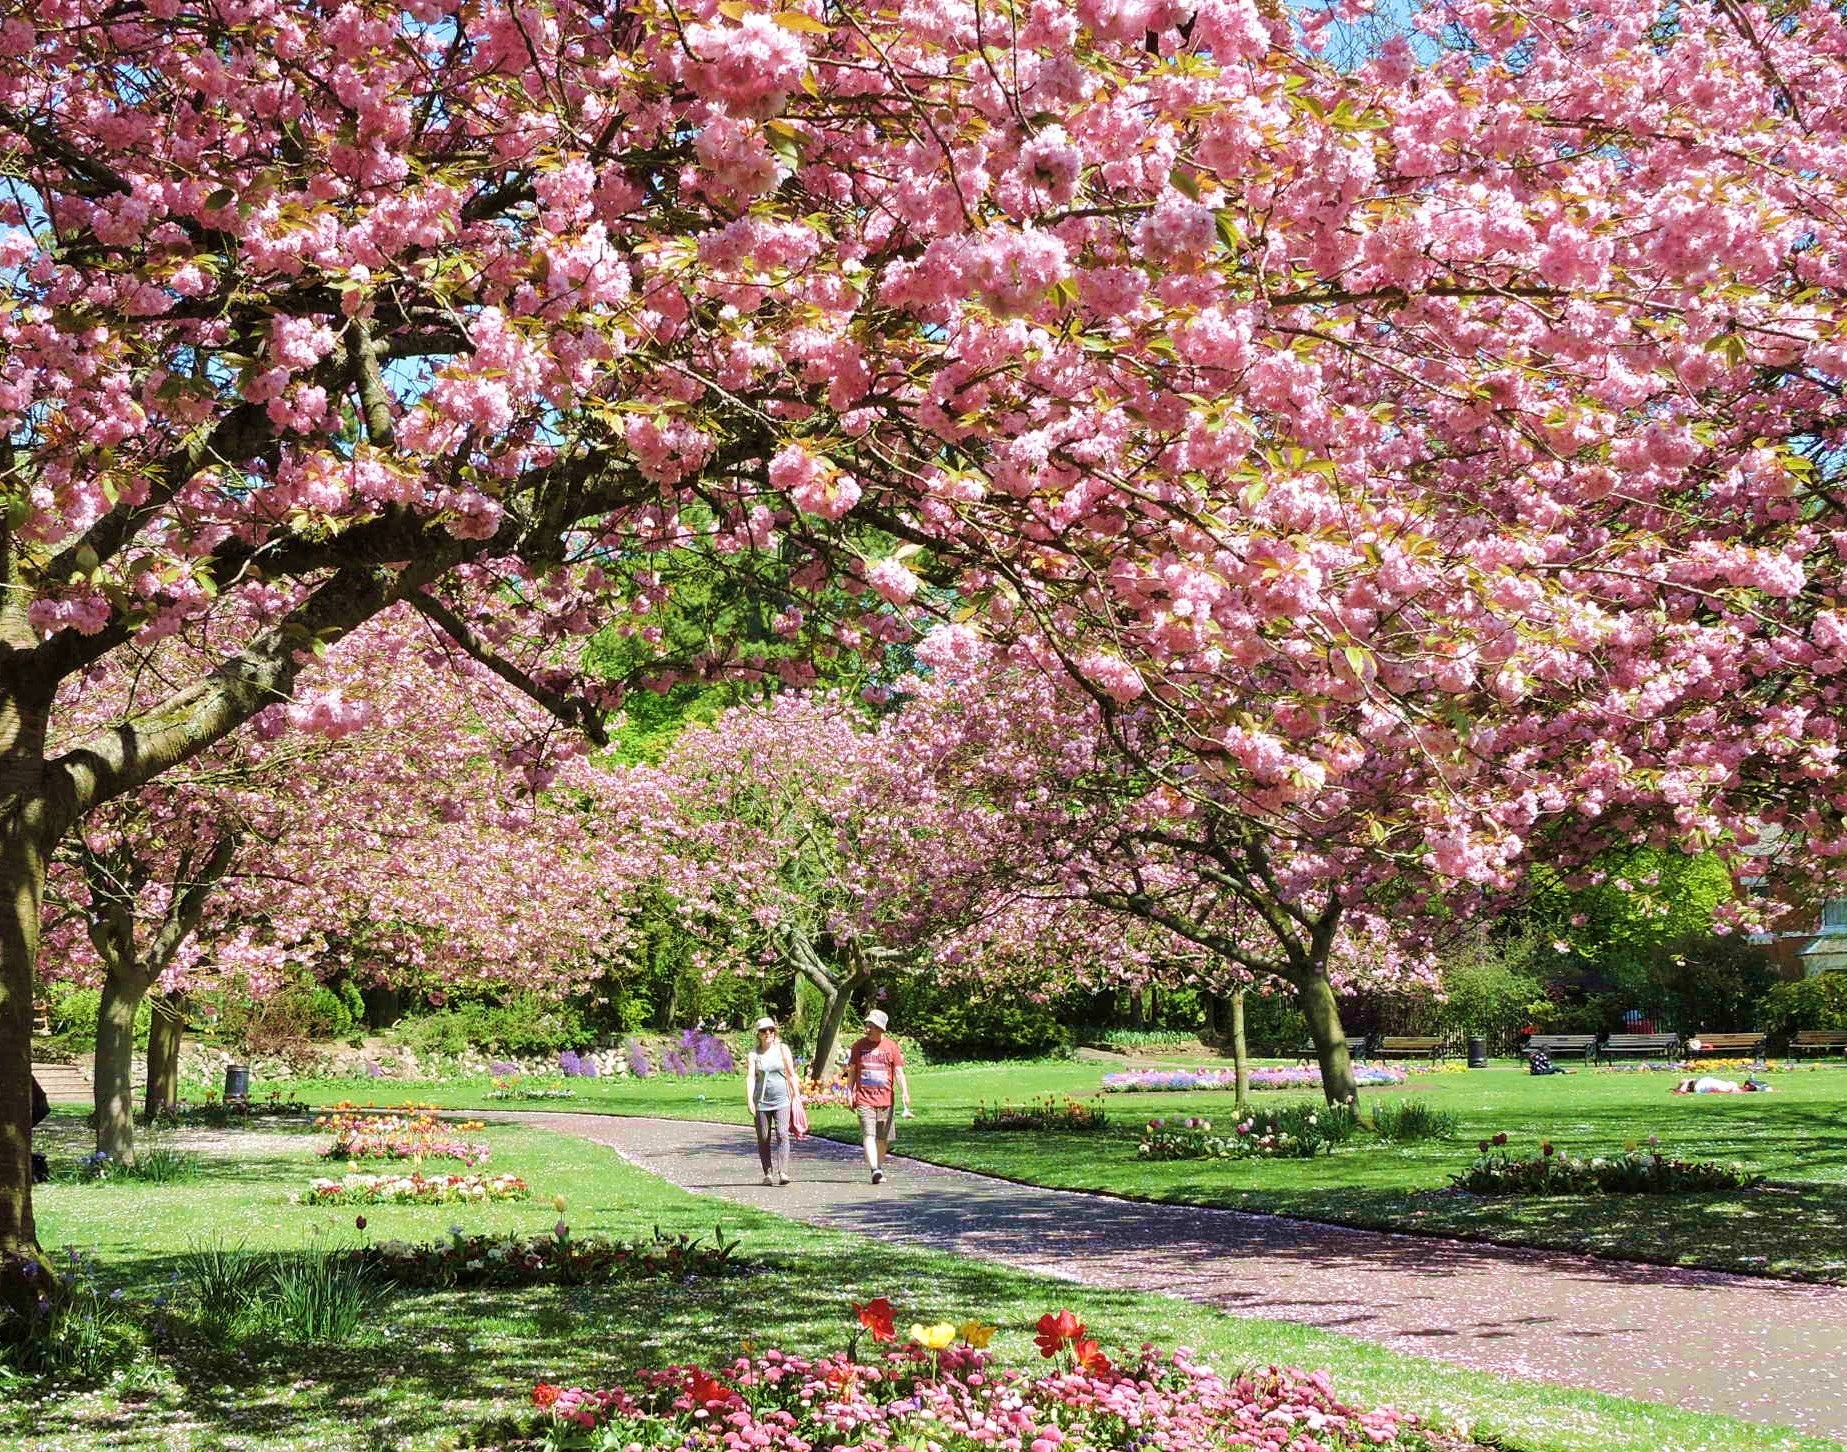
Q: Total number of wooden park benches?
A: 6